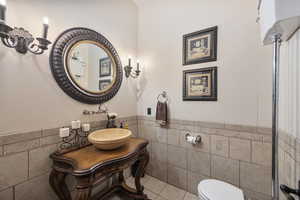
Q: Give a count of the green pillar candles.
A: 0